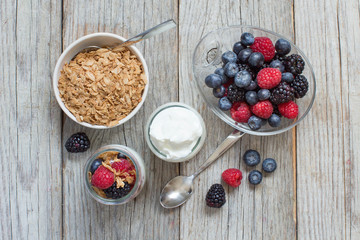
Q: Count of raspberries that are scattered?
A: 1